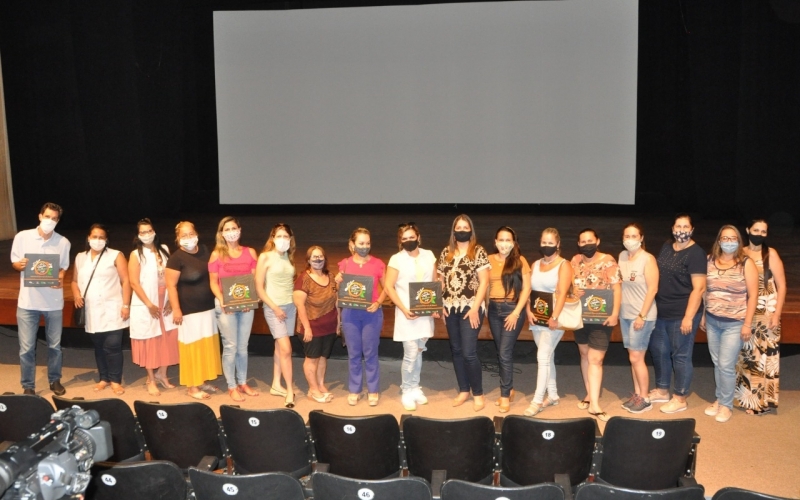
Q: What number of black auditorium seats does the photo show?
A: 14